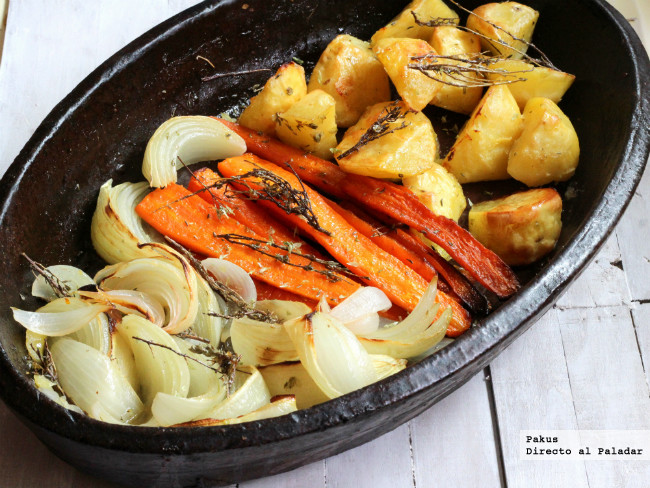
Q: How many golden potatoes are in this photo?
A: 13